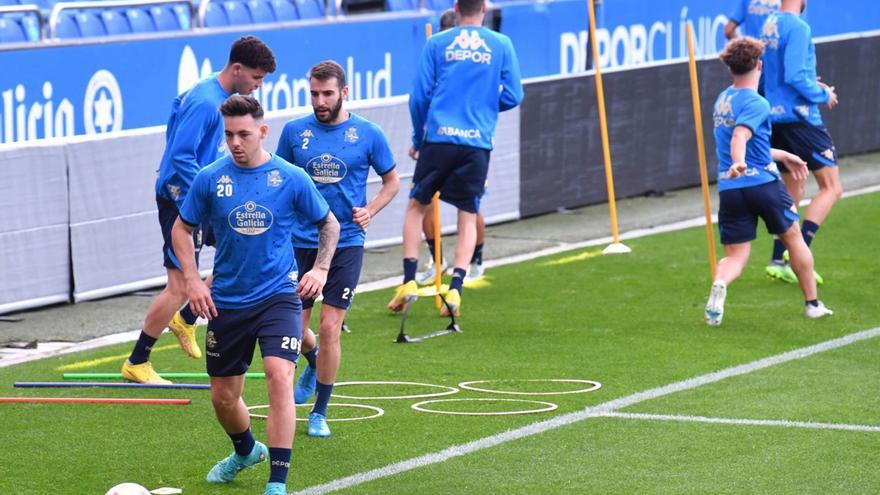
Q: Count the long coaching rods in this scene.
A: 6